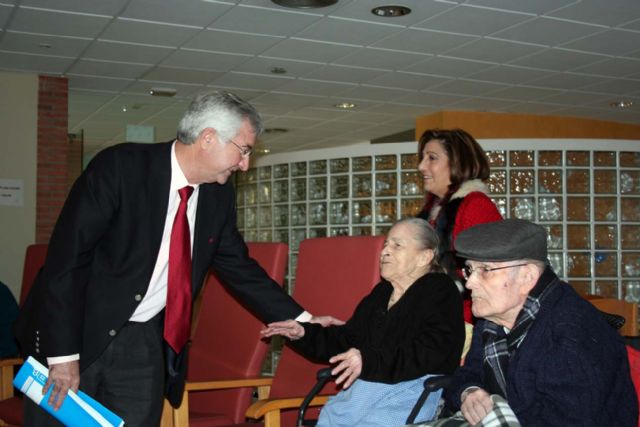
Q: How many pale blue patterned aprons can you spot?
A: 1